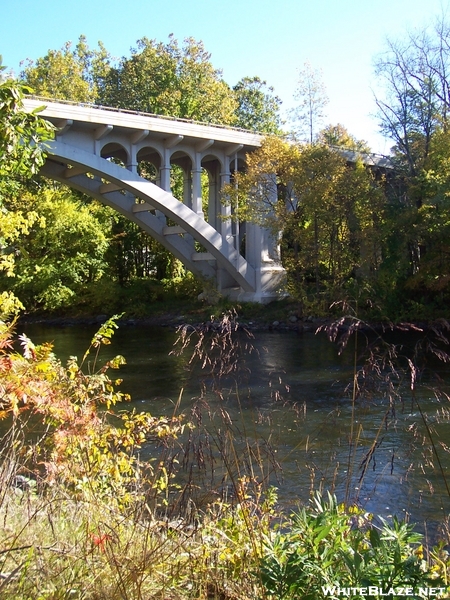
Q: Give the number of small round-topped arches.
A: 5